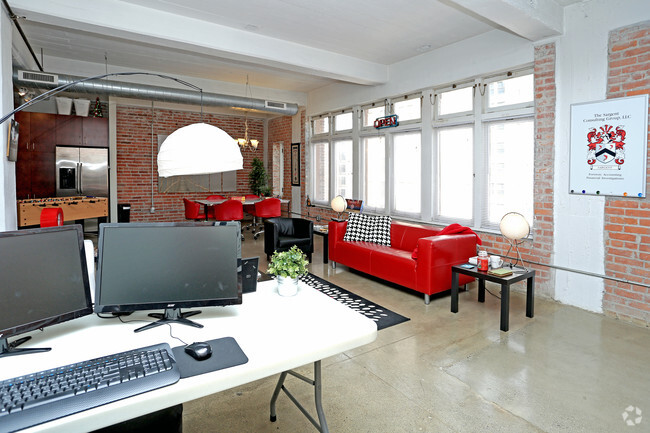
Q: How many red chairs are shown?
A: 5